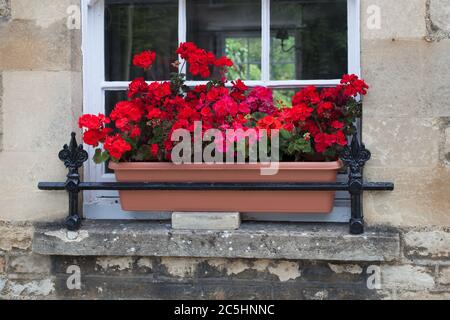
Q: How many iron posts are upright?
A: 2